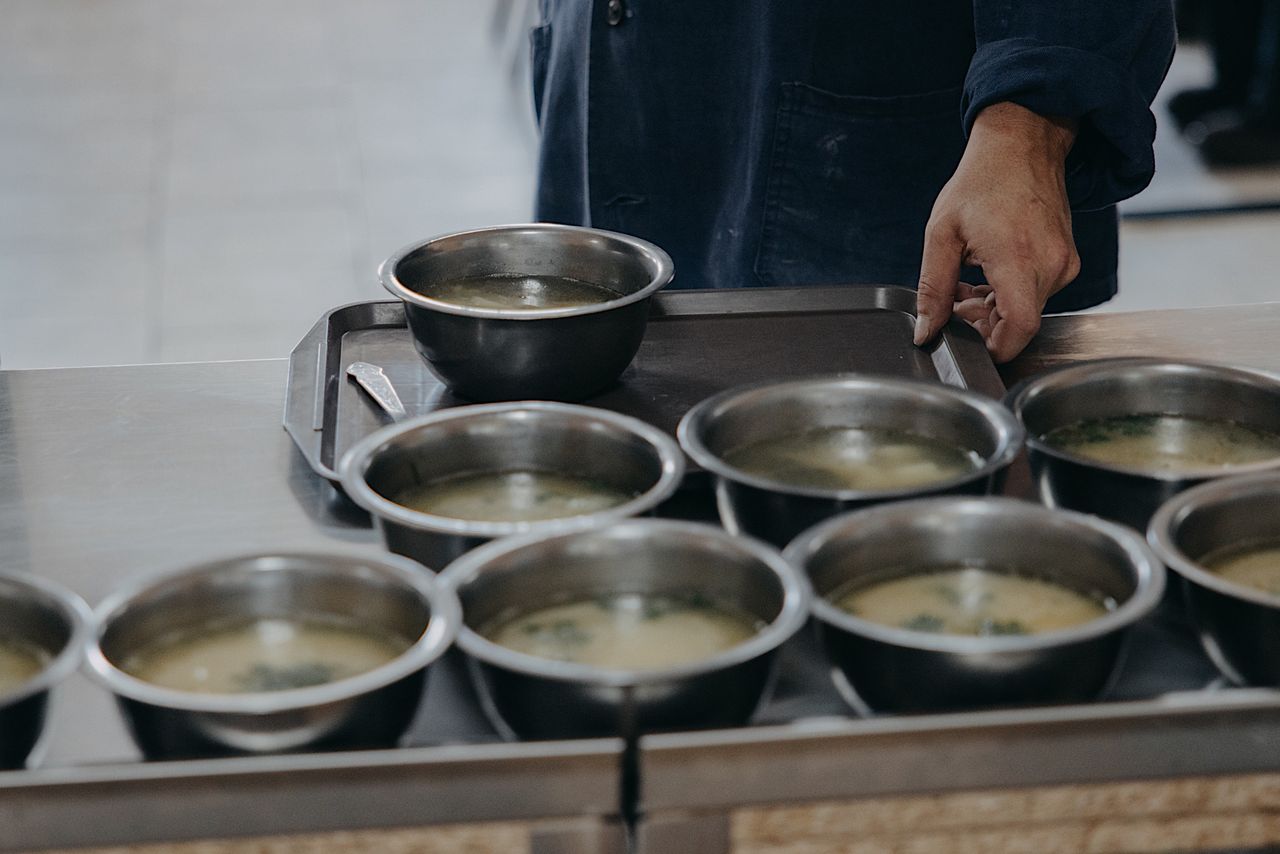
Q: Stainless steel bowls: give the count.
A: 9